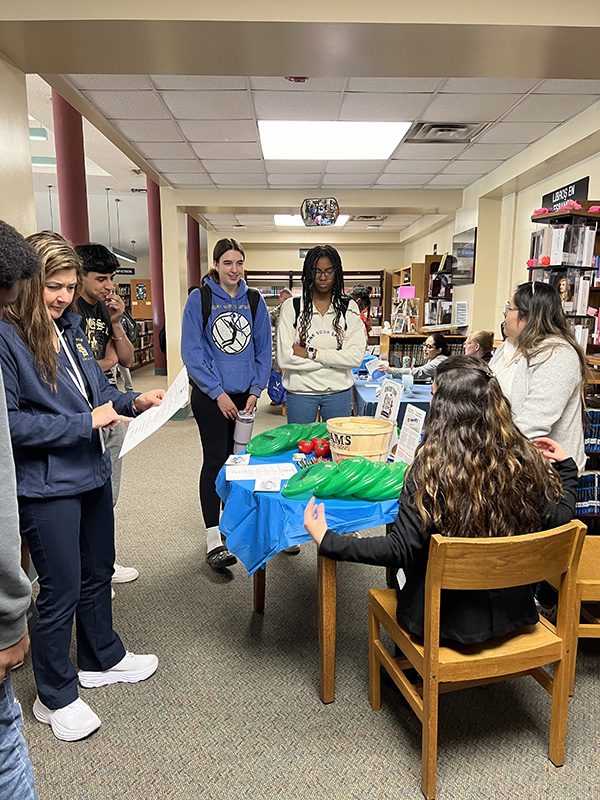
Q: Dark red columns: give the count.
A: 3